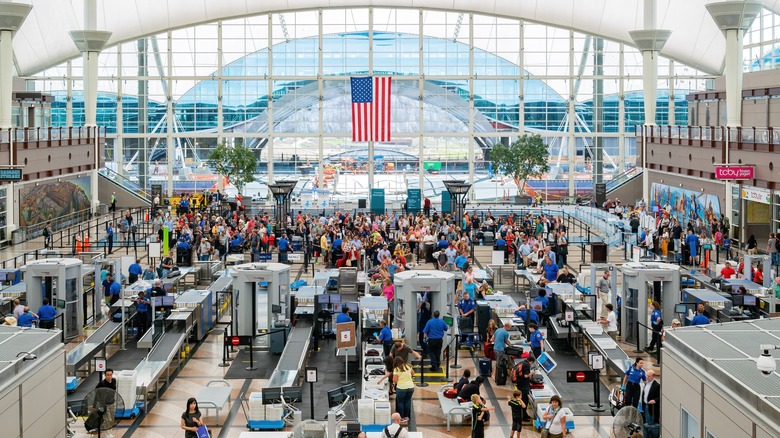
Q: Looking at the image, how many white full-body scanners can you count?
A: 4